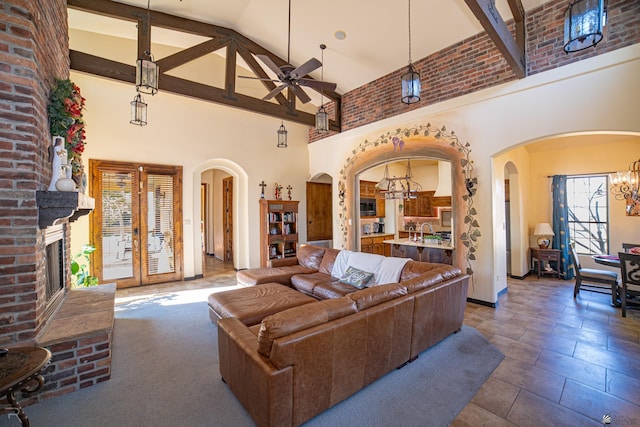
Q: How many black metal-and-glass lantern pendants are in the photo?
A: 6